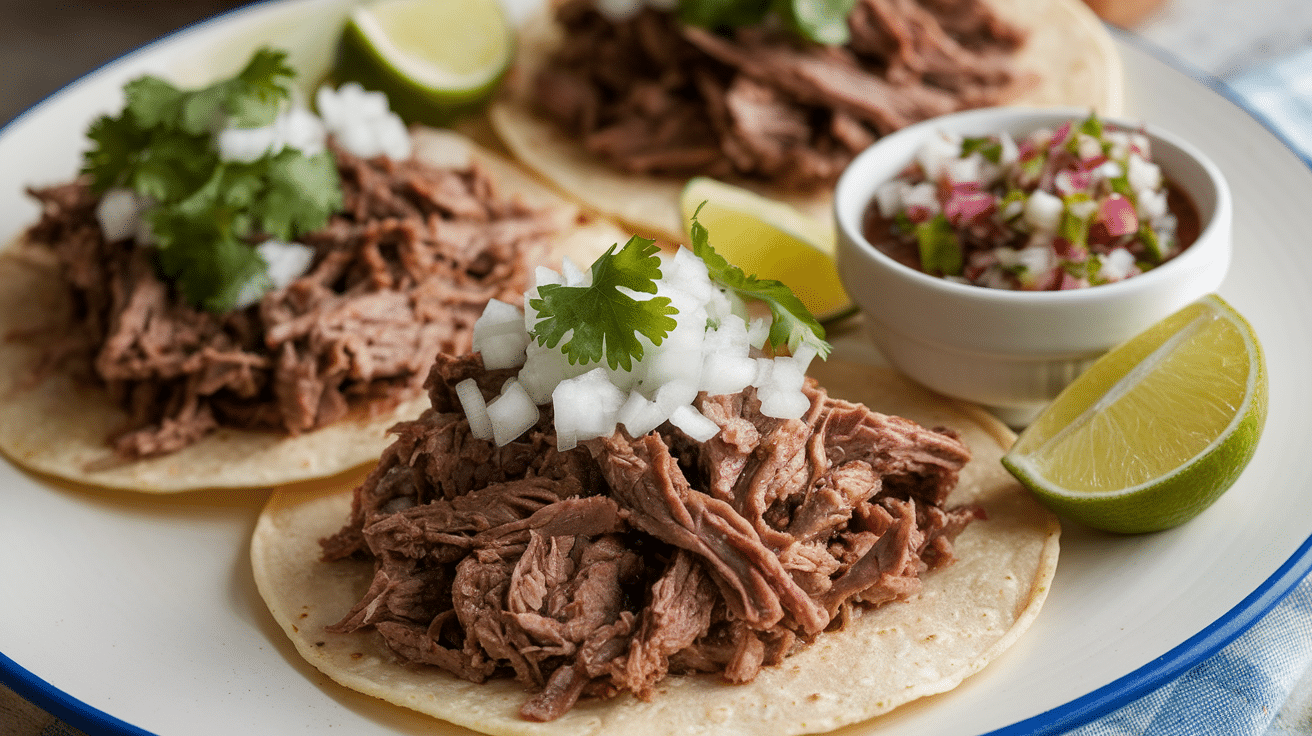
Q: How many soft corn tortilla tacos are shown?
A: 3